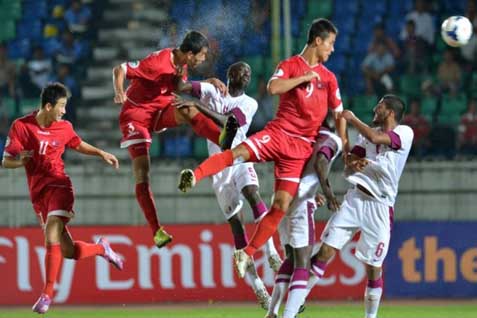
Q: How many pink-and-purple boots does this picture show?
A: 2